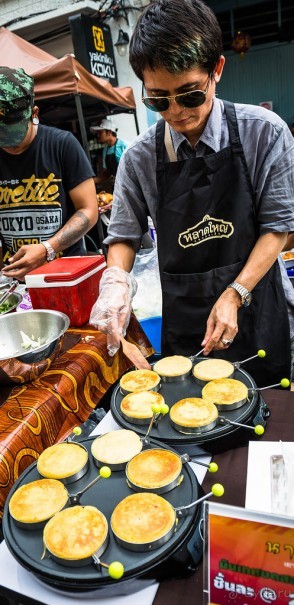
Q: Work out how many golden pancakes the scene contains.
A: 12